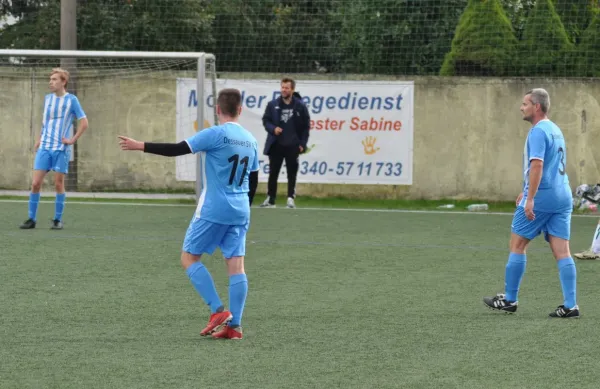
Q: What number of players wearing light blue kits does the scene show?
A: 3